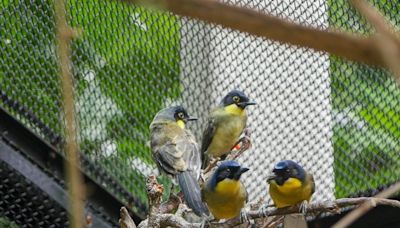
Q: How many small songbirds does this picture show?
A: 4